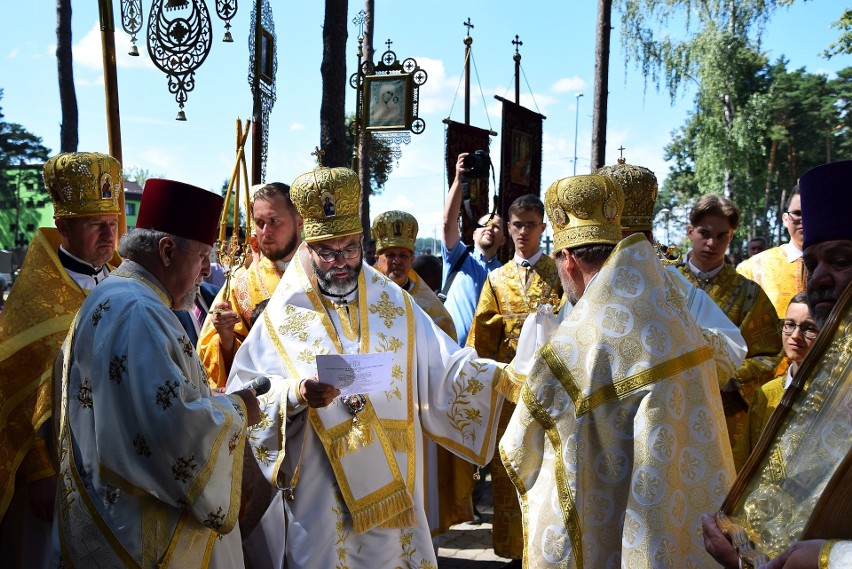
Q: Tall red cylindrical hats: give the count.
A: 1